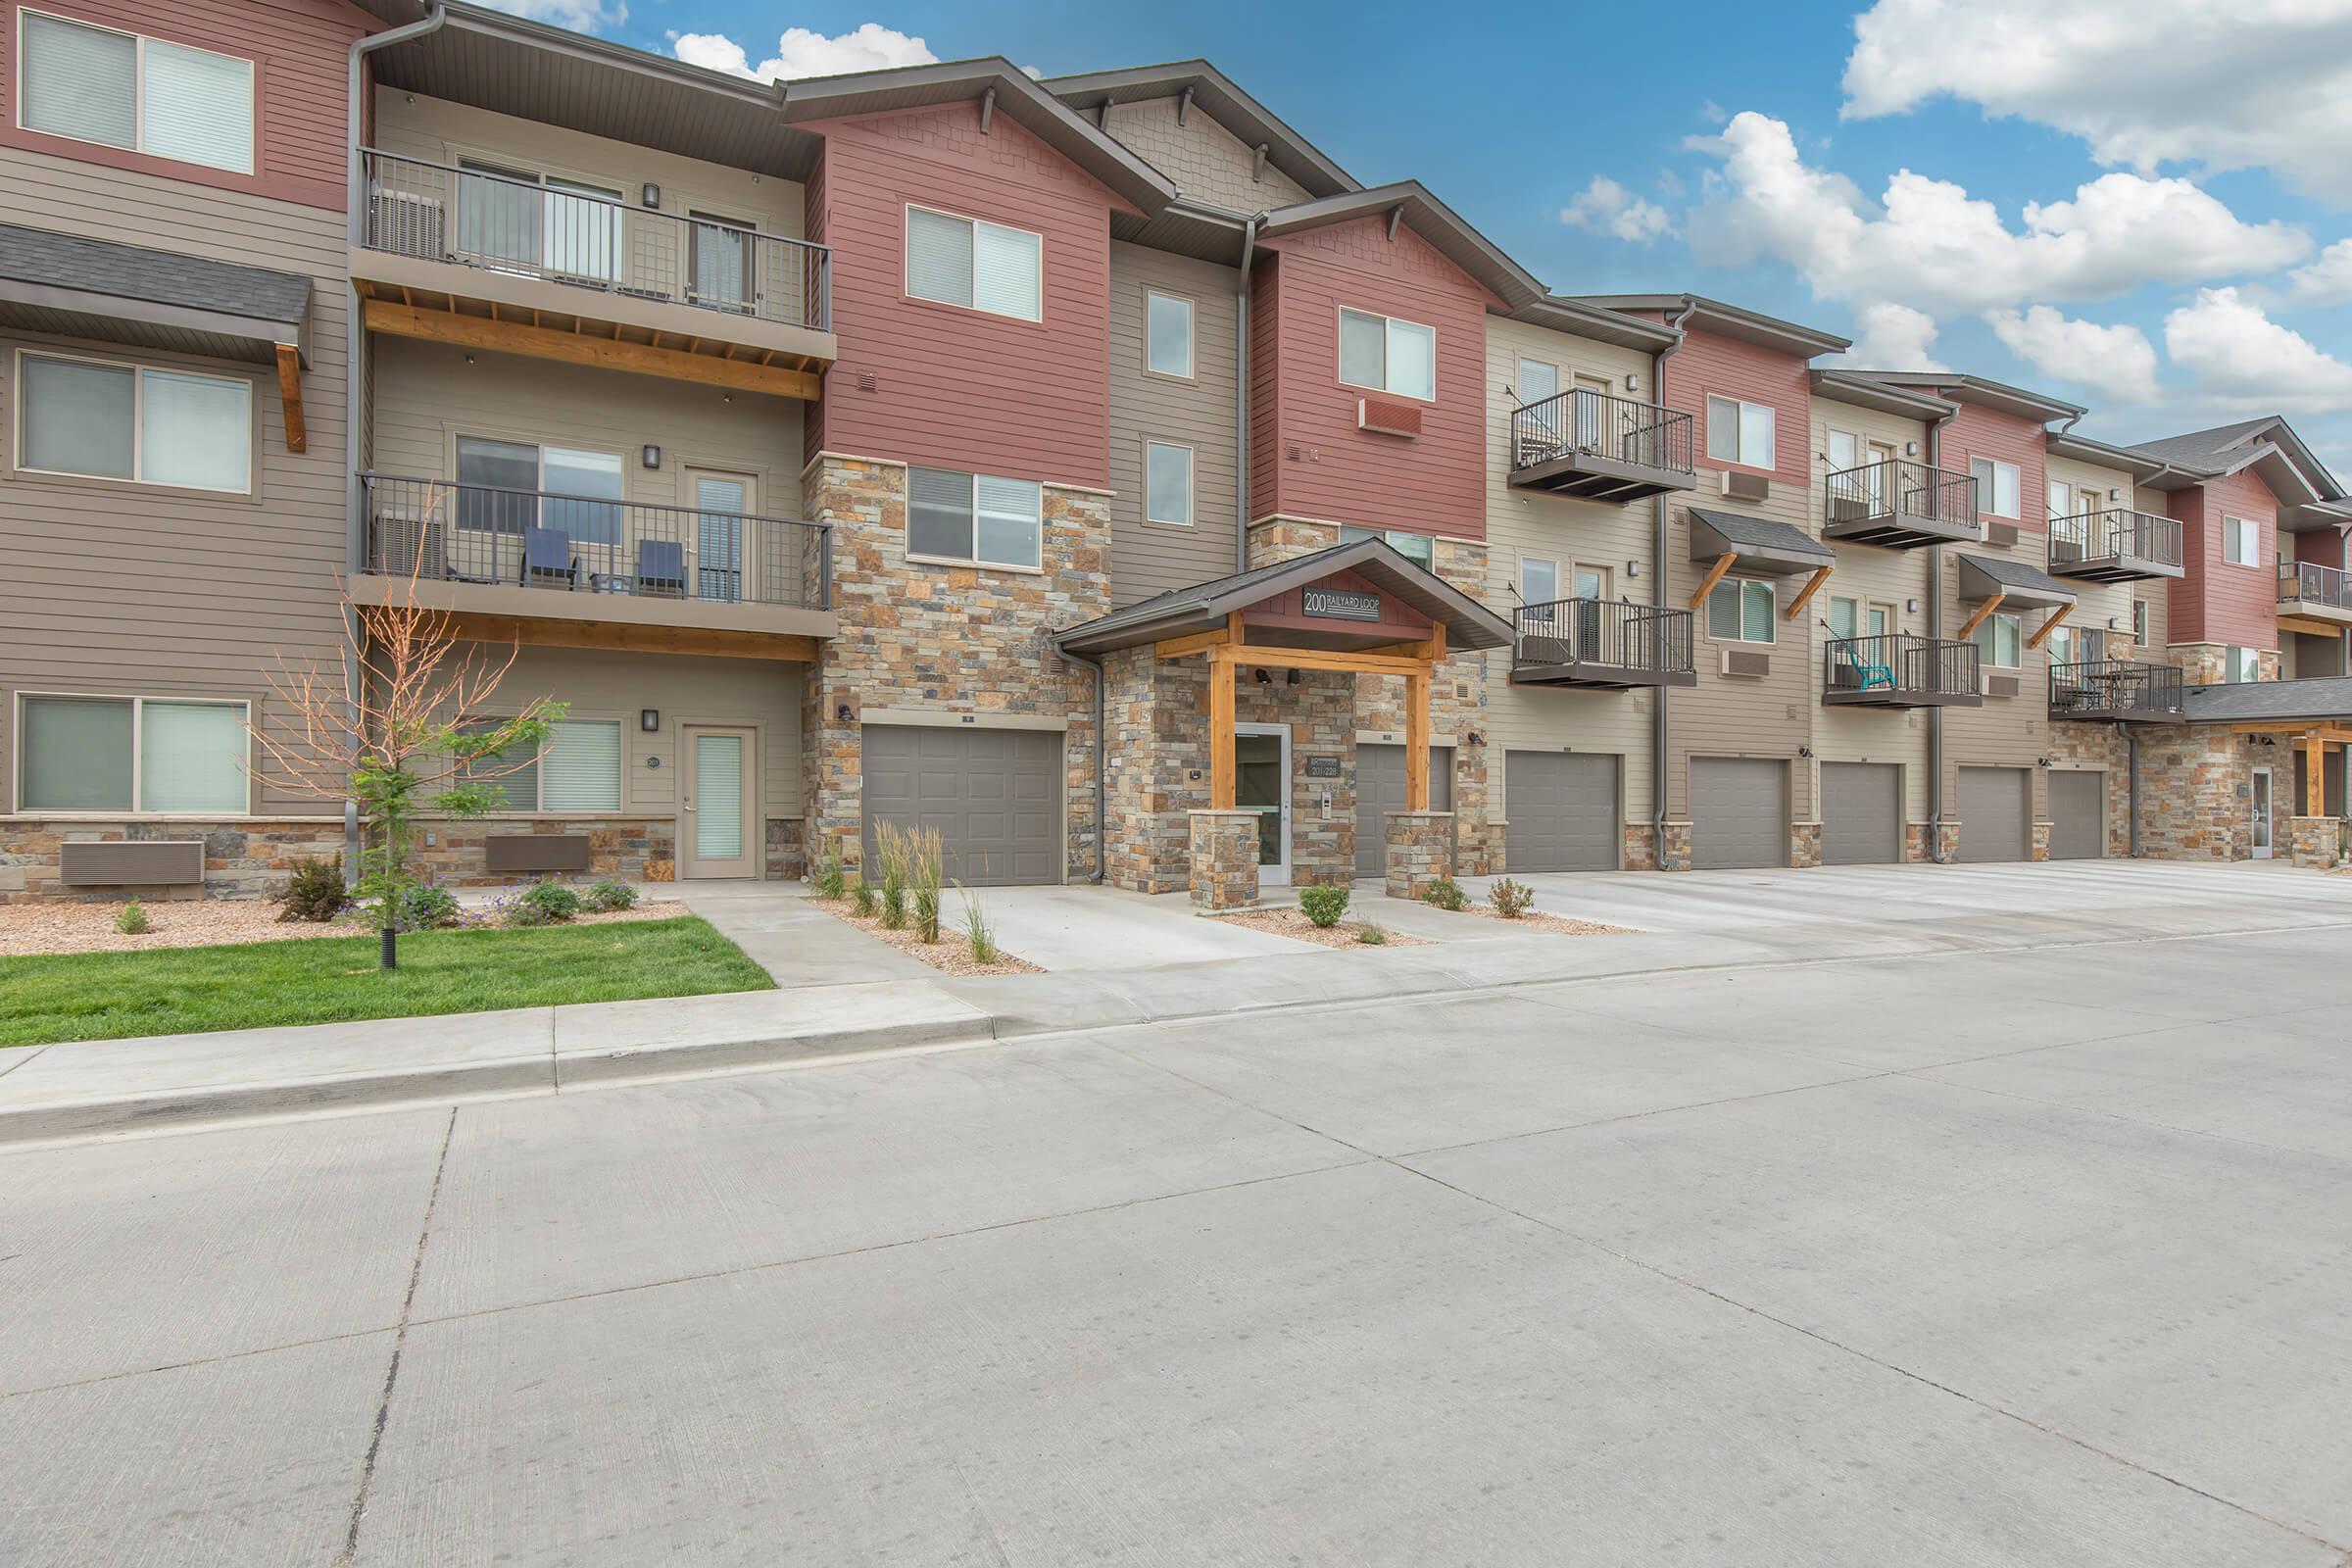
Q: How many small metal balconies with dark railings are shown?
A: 6